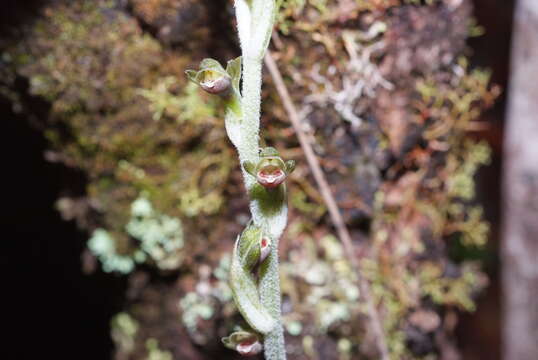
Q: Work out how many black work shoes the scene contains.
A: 0